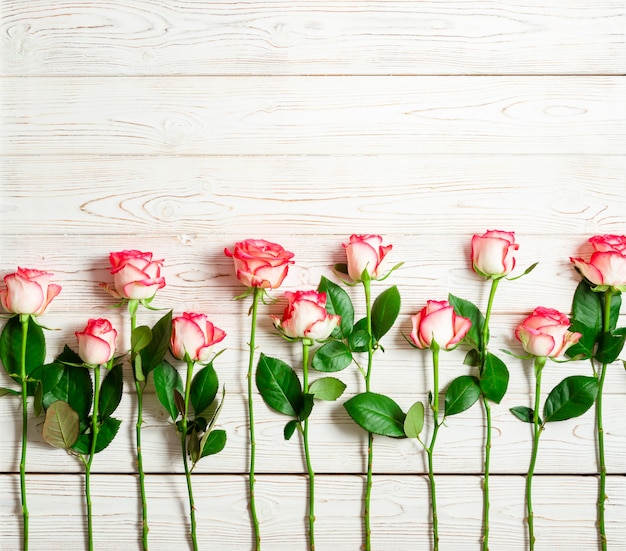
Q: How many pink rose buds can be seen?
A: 11